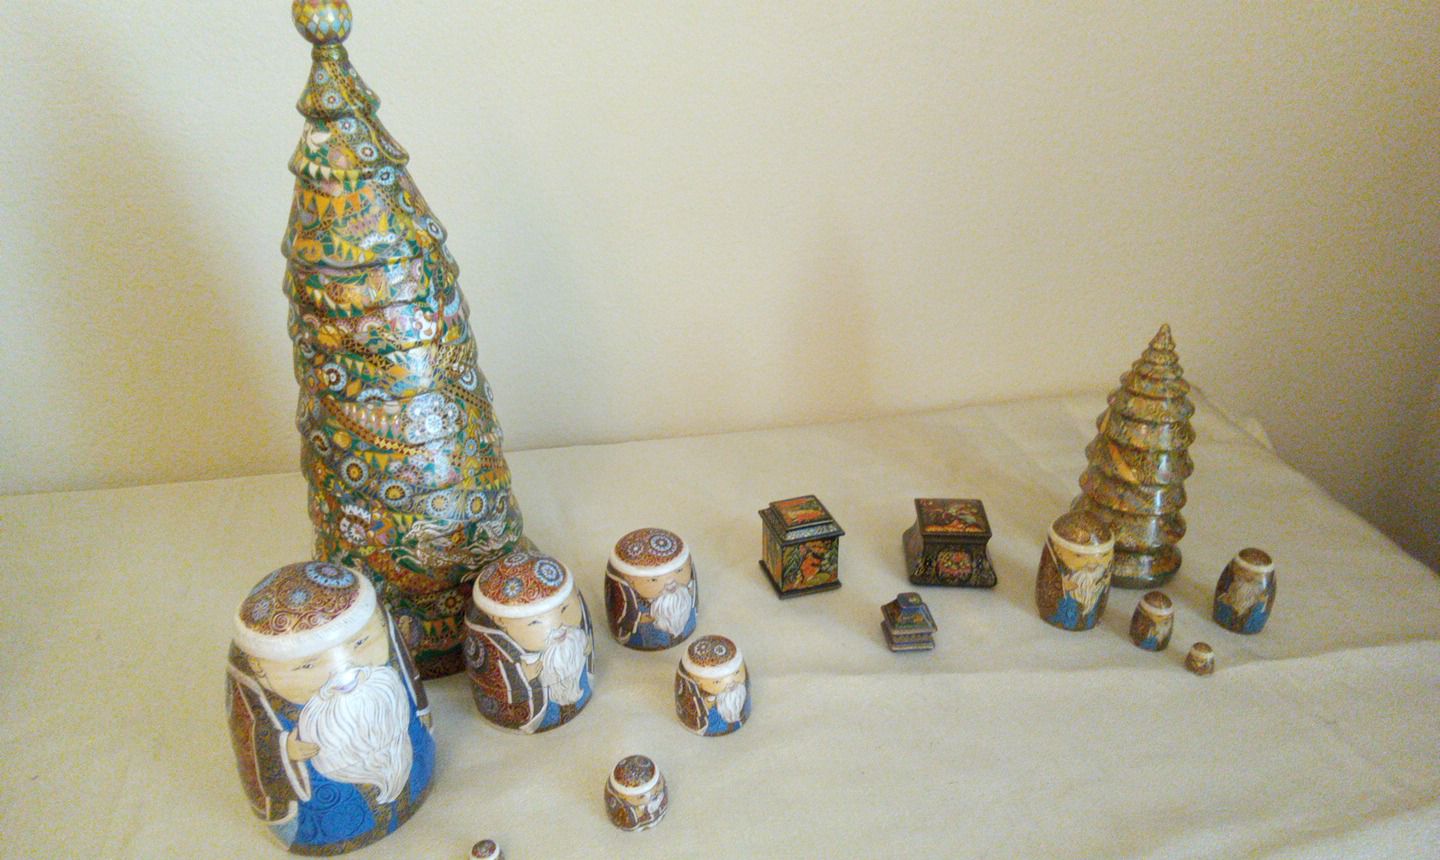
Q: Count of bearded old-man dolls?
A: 10